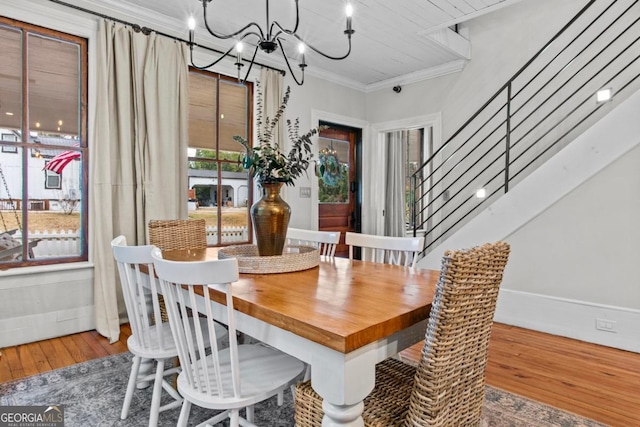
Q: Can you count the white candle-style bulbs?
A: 4